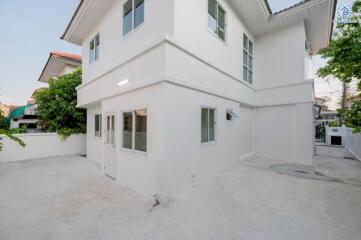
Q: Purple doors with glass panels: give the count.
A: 0